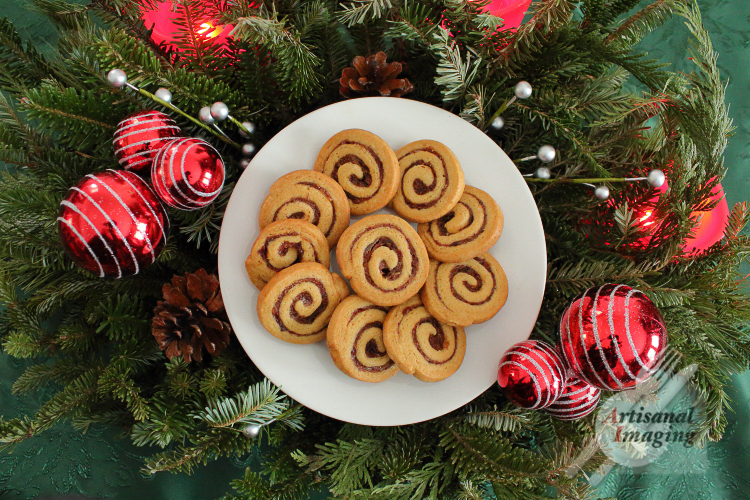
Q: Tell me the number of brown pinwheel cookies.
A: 10